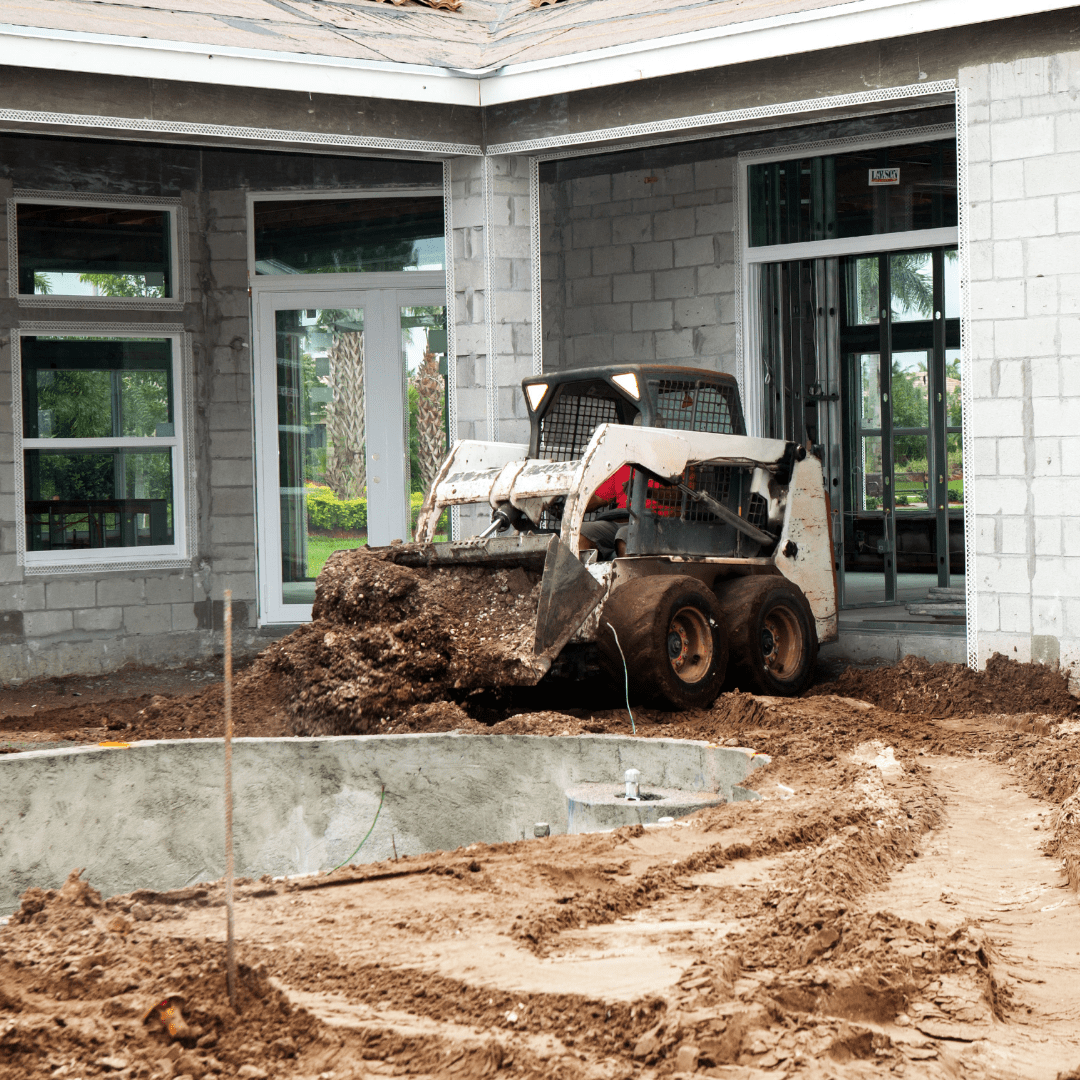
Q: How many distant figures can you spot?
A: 0